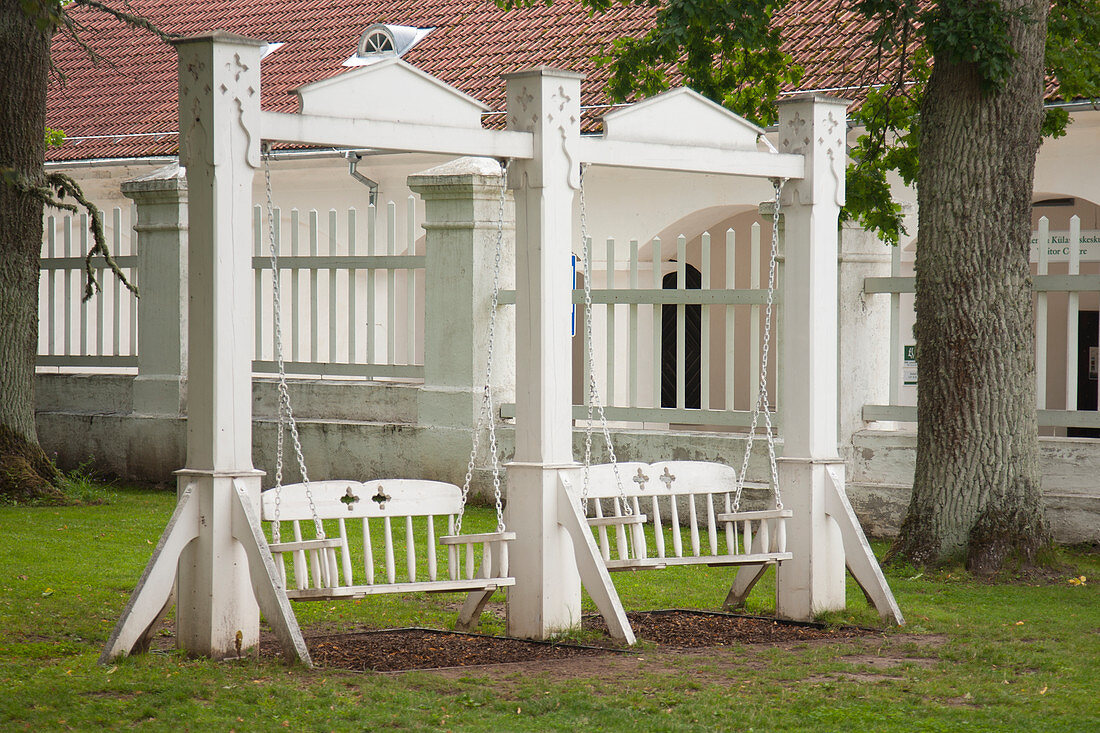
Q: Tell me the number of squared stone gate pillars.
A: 3